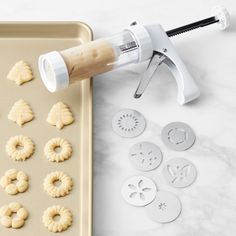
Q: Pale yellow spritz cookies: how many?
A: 9